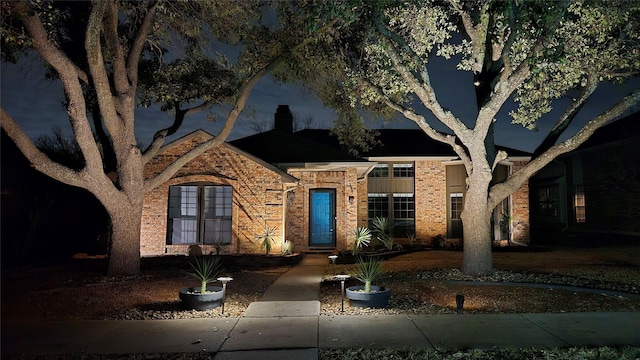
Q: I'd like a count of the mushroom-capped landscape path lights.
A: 3